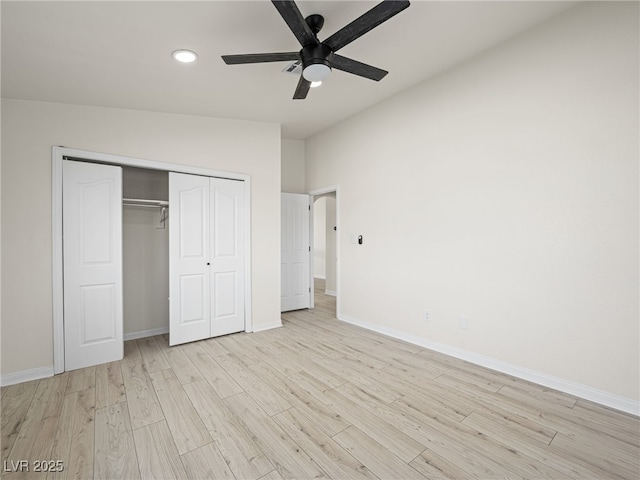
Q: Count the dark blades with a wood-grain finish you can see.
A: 5